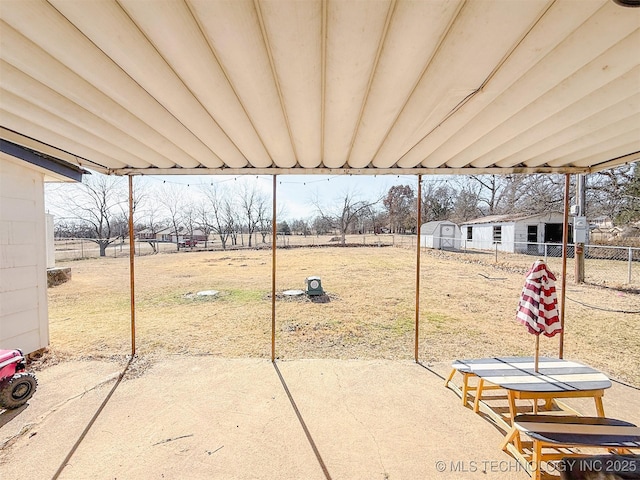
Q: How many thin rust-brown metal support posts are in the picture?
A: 4